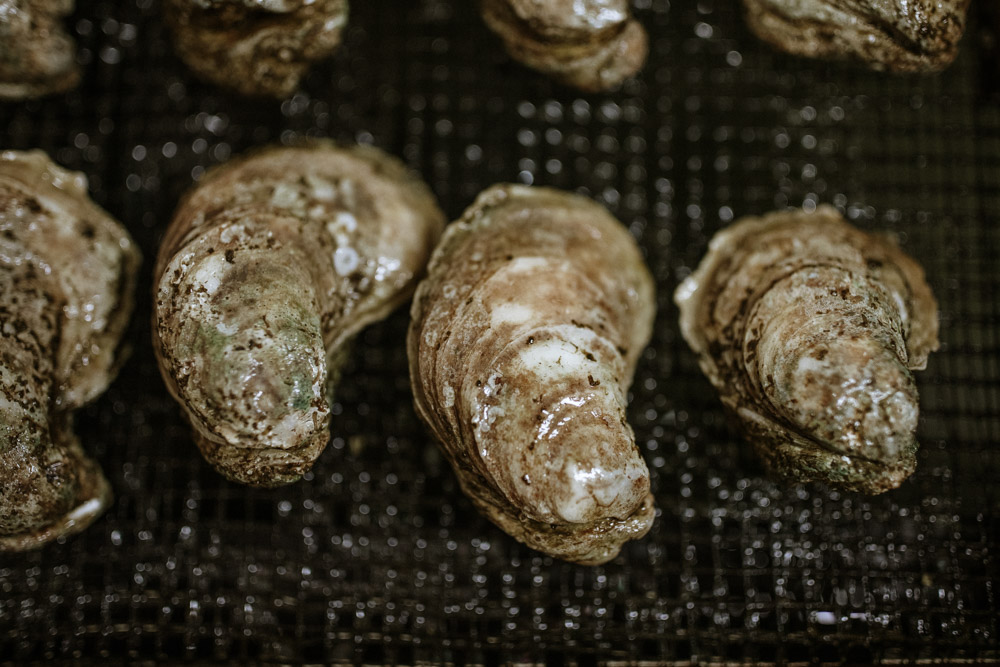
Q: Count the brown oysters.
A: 8